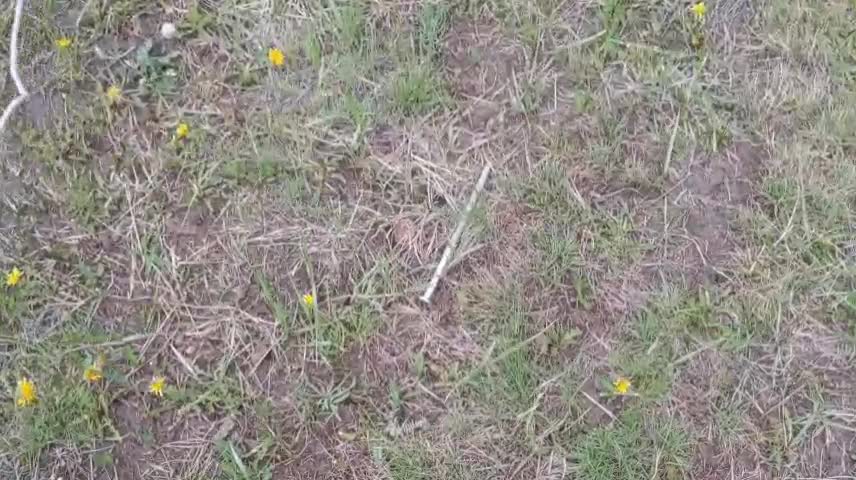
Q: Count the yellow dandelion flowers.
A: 11